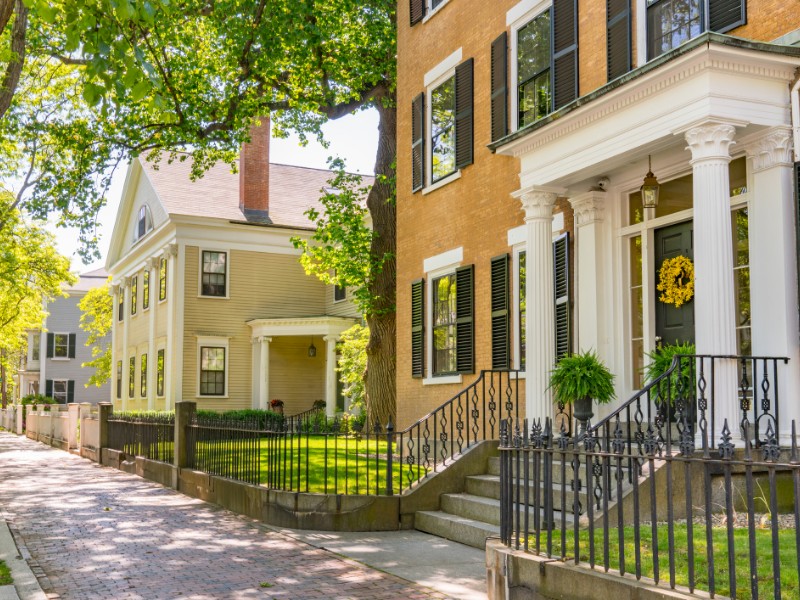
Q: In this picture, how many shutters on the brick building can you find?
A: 11